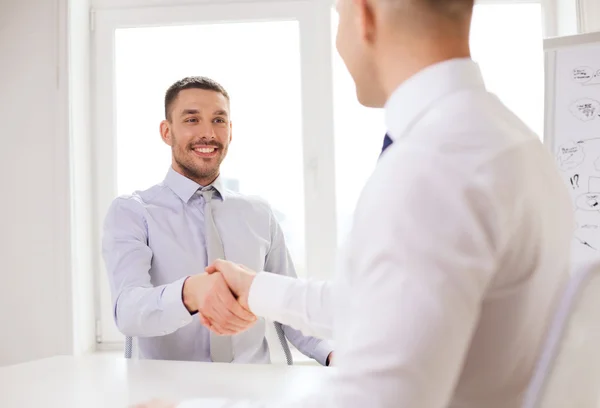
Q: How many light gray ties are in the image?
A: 1